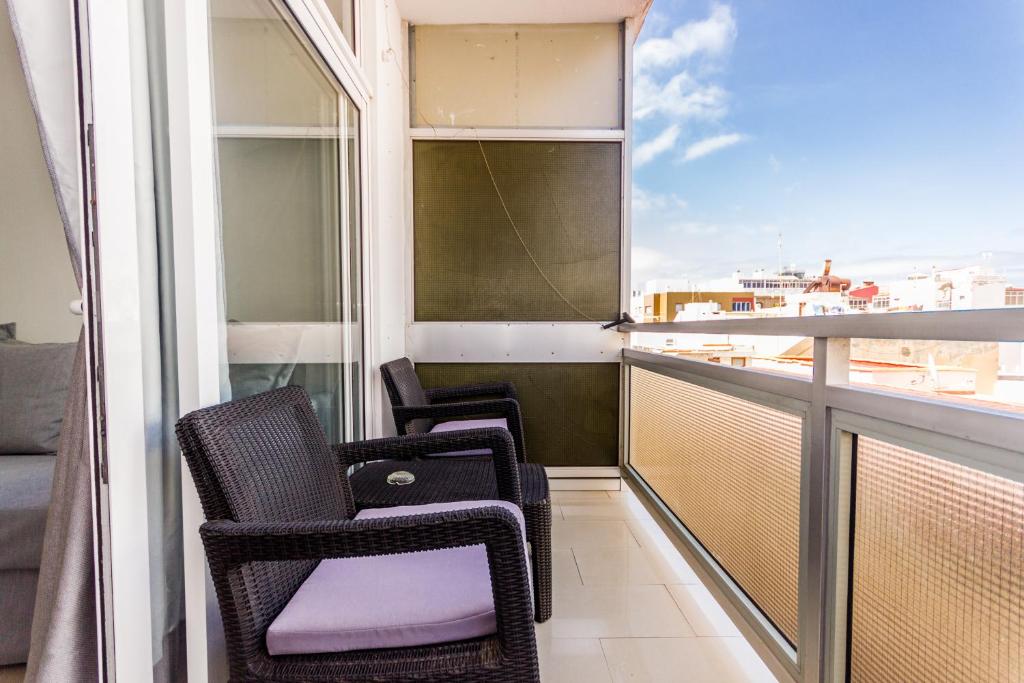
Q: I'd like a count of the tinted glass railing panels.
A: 2